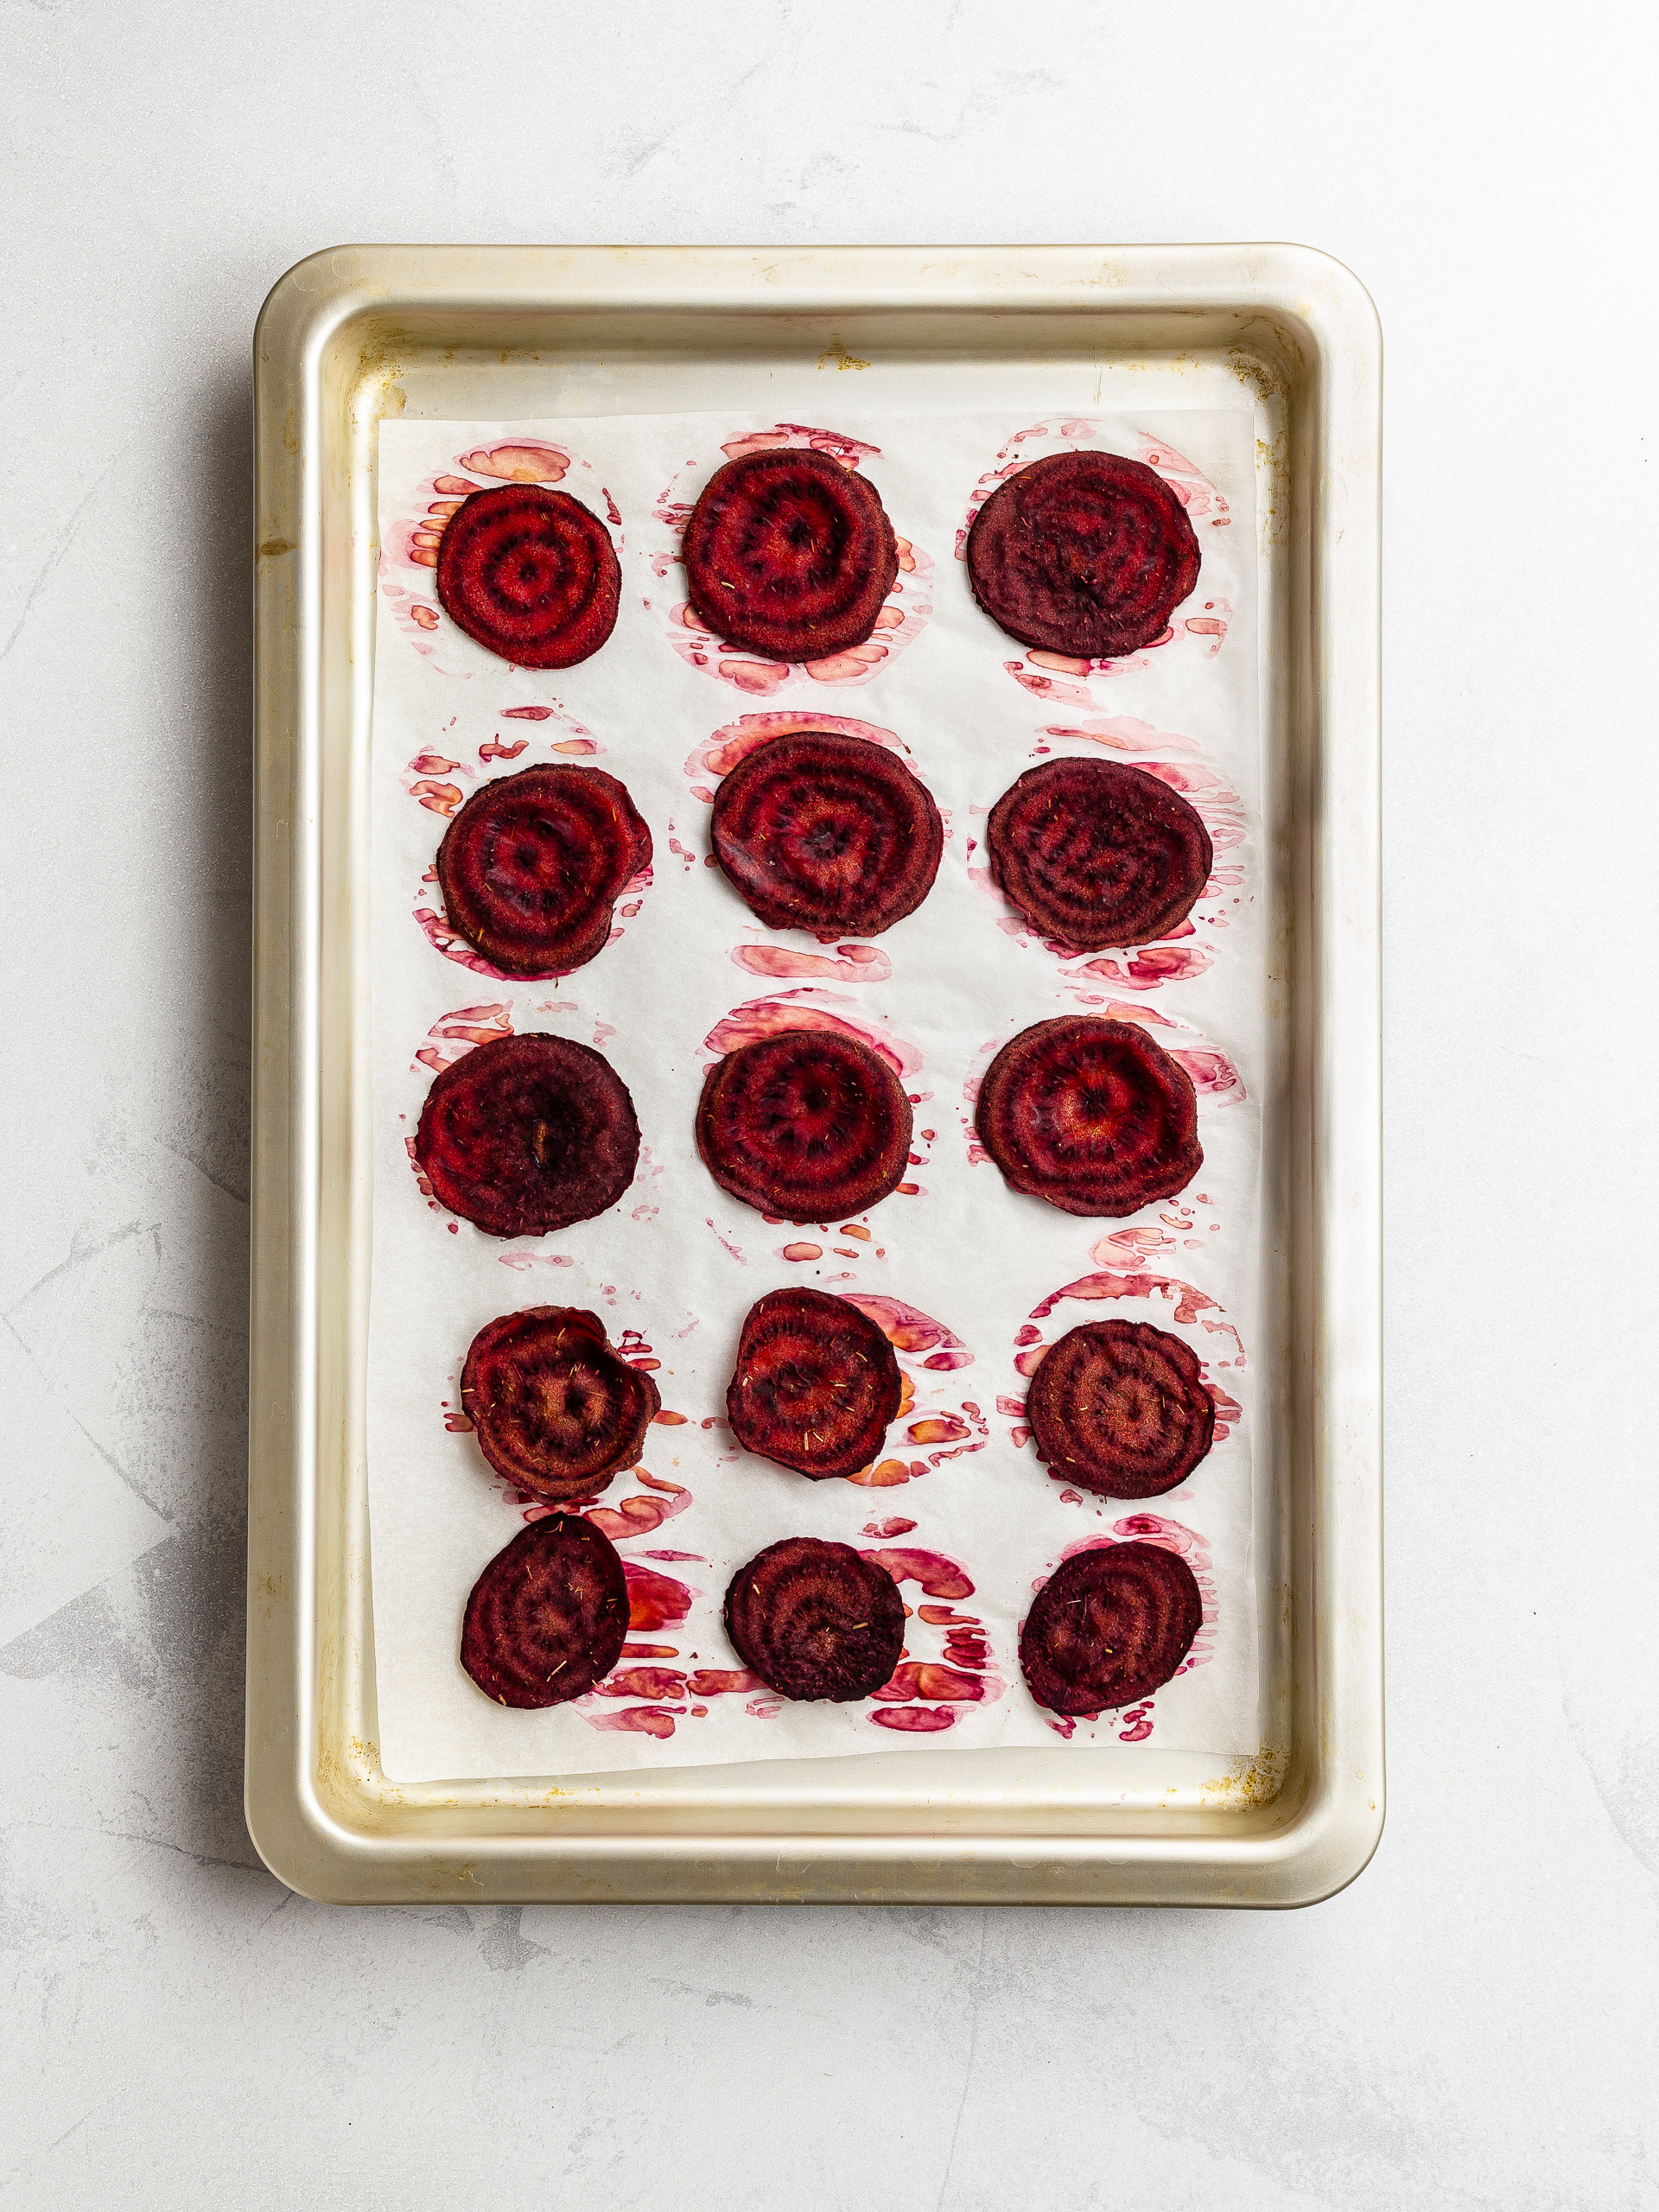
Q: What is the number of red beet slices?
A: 15